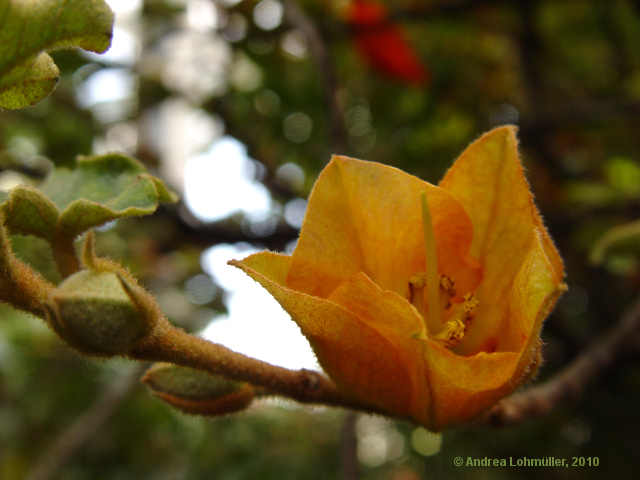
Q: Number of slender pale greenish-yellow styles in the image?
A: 1